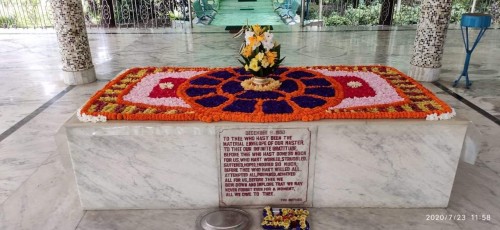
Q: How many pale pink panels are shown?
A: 2